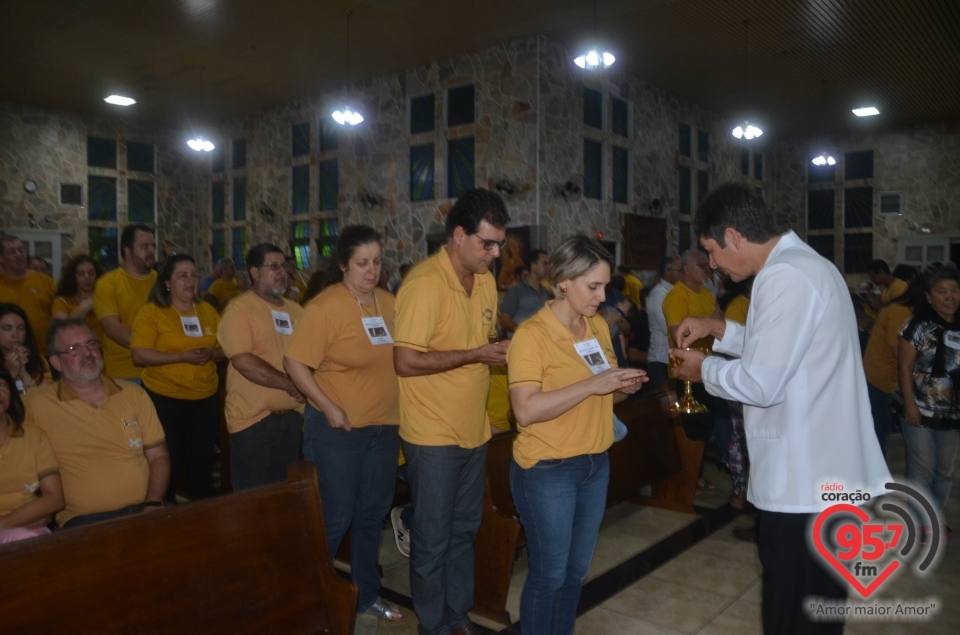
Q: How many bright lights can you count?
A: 7